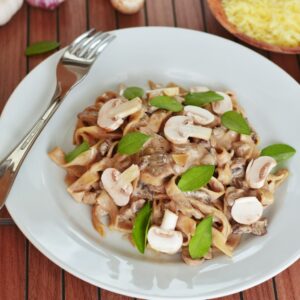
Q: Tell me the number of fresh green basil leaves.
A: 11